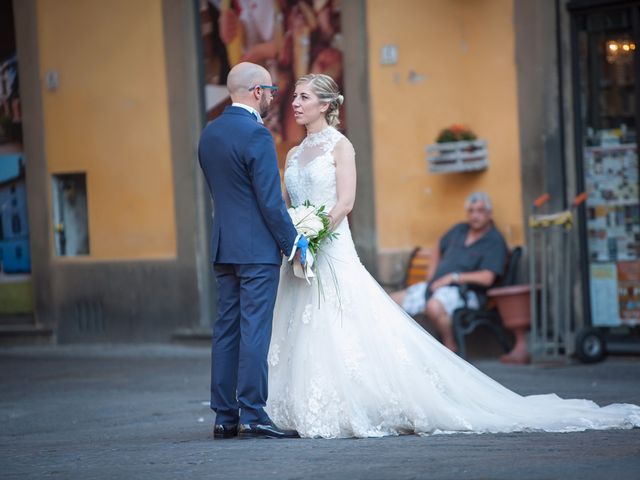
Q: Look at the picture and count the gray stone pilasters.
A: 4